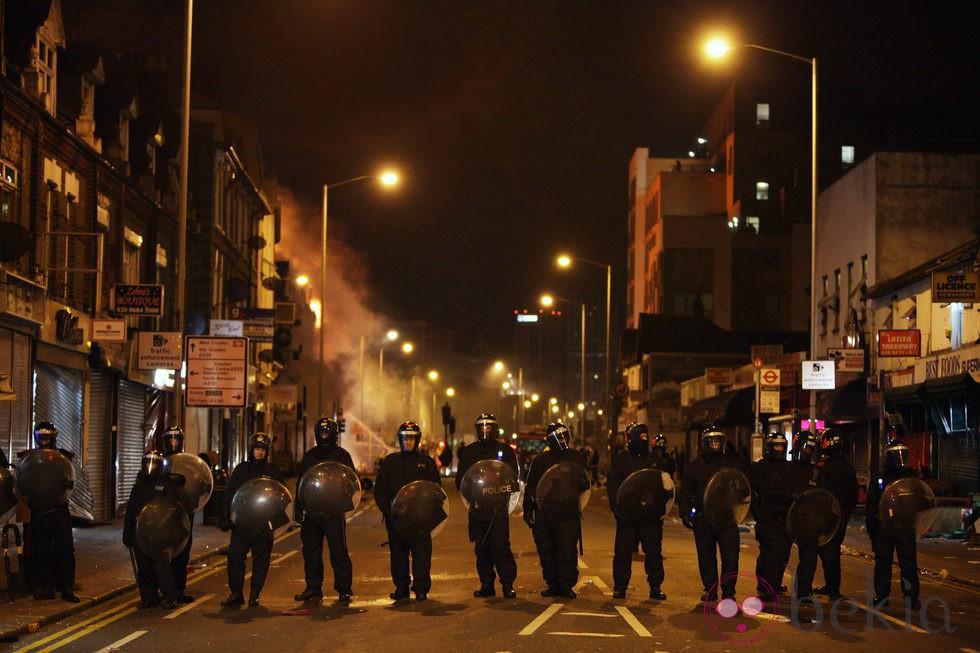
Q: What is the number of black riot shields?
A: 13